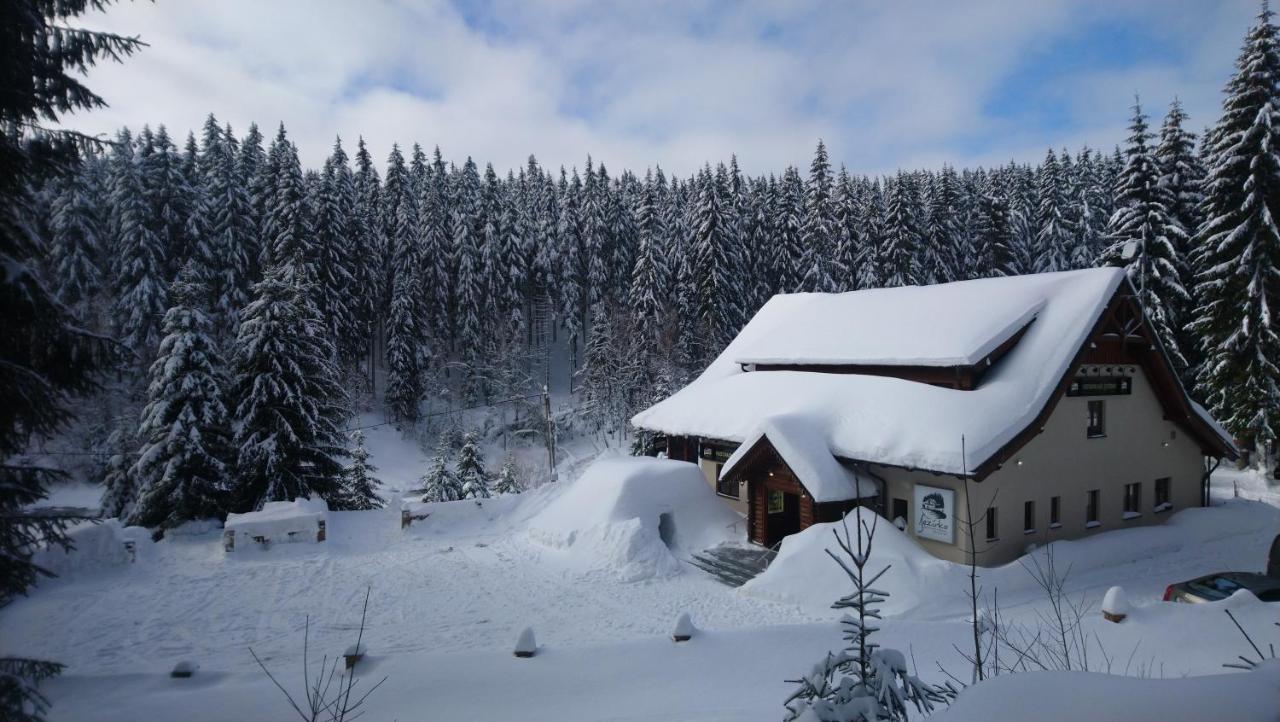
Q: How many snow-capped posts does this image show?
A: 5